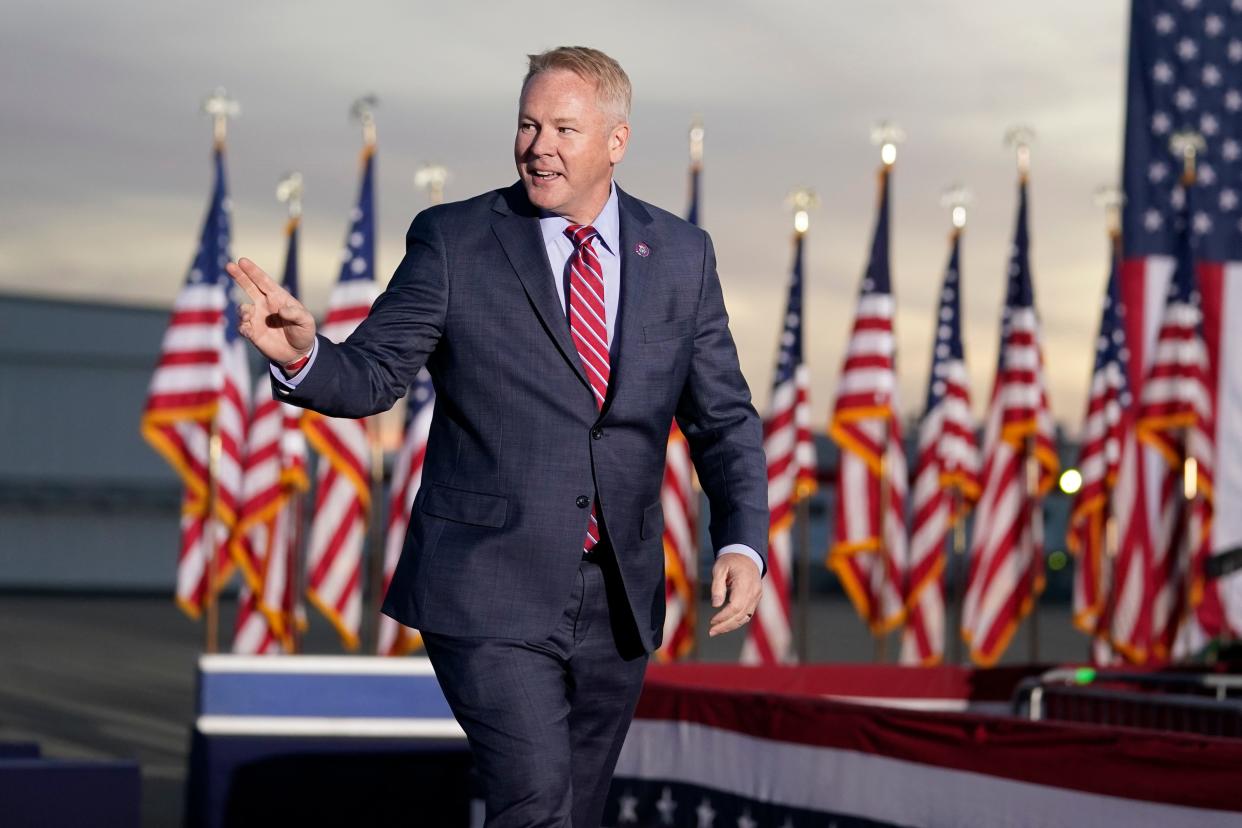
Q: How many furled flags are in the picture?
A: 11